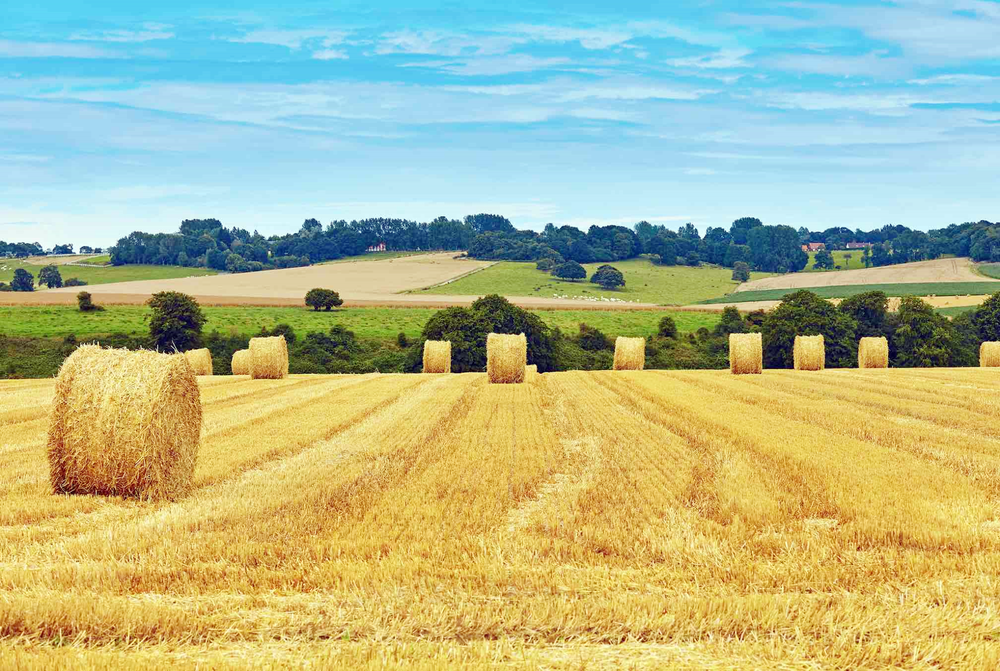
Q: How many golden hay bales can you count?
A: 12